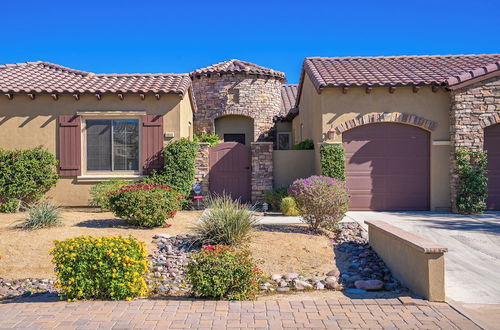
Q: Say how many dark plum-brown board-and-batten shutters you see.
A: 2